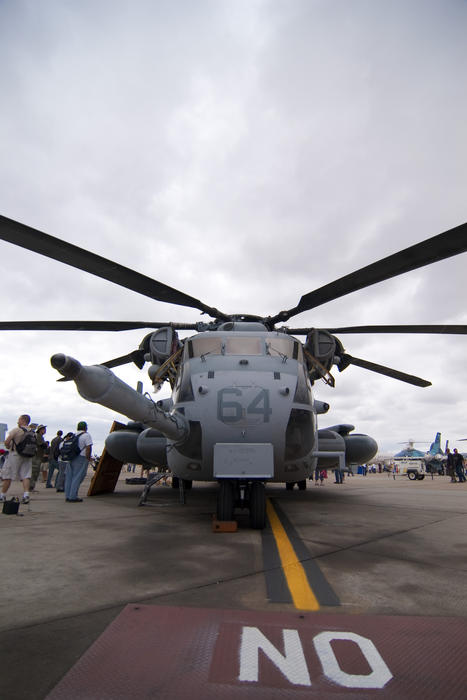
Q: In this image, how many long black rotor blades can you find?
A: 6